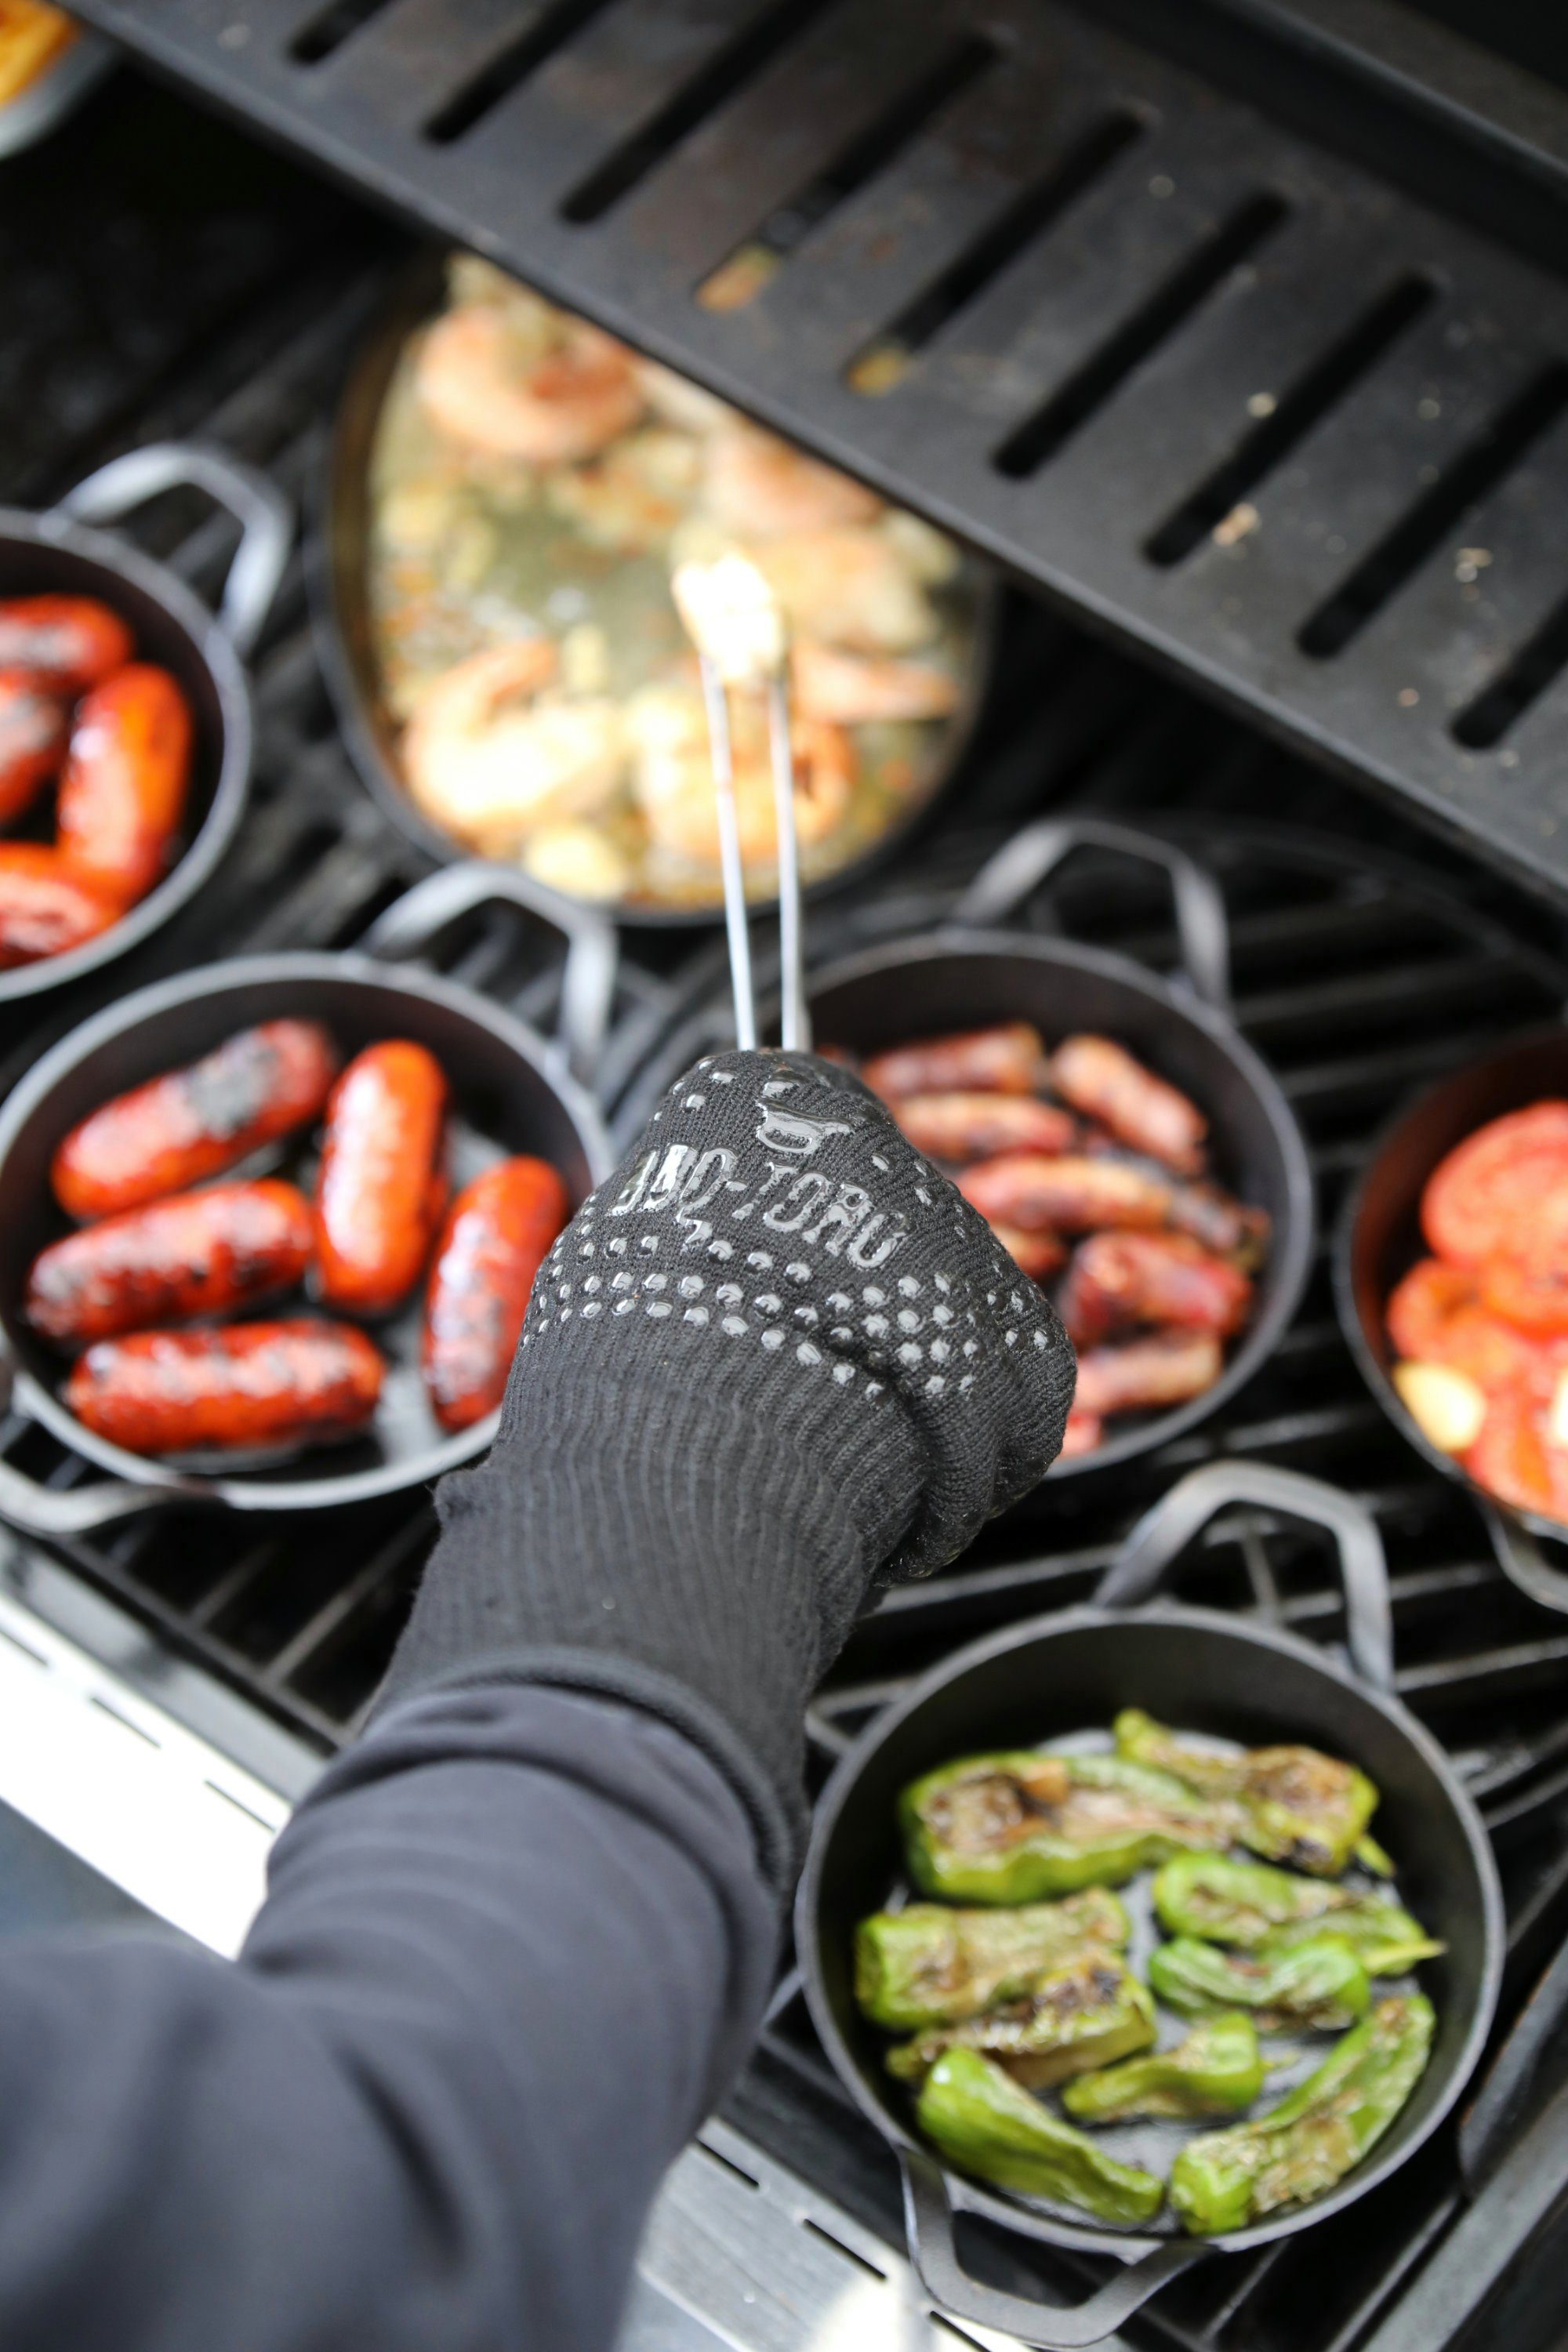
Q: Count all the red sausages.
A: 9